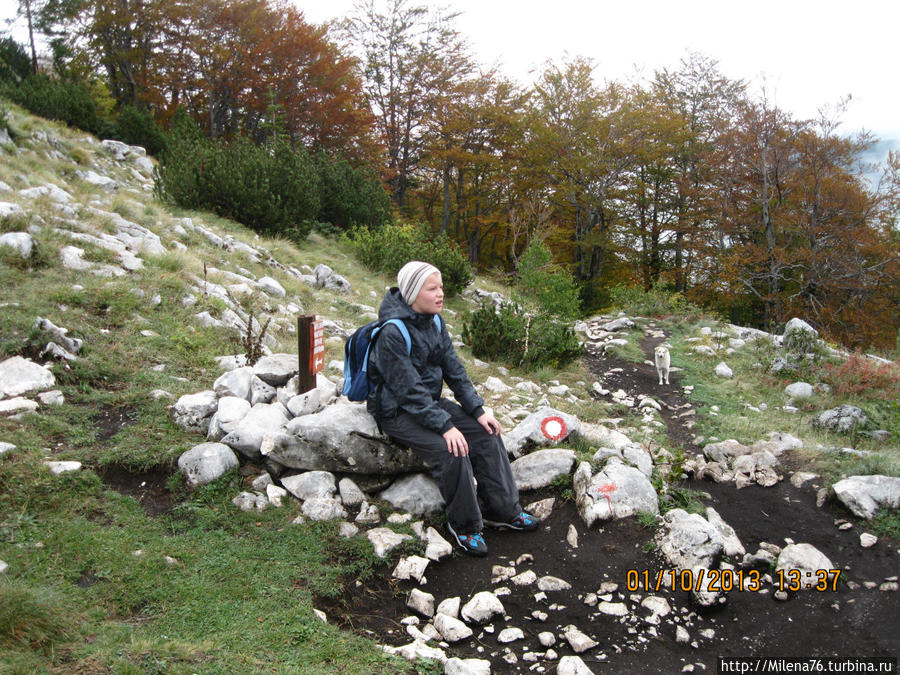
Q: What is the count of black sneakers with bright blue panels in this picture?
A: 2